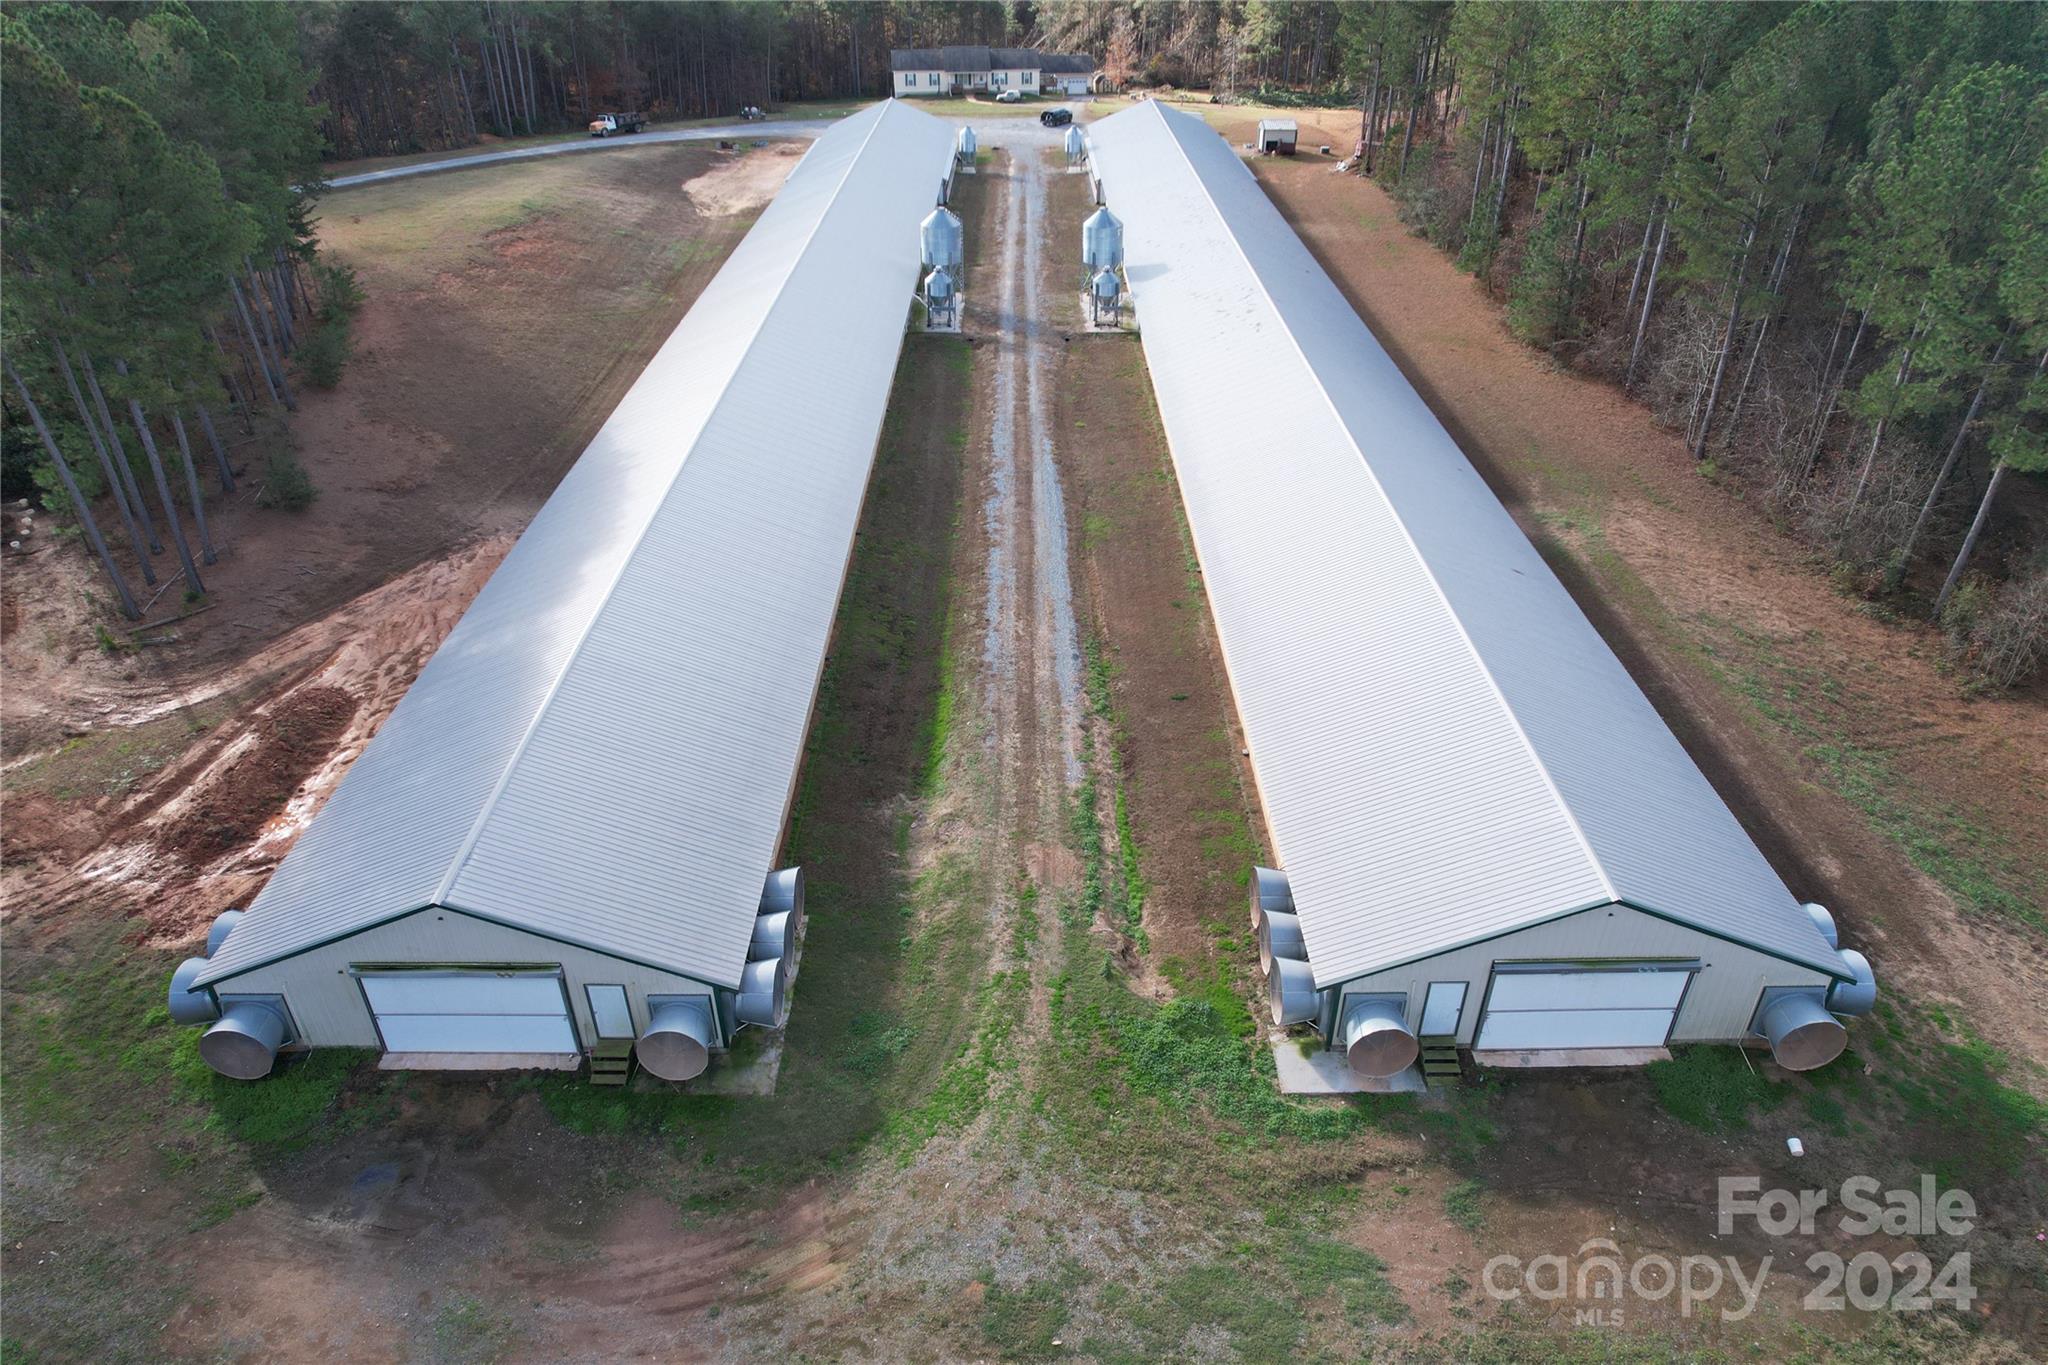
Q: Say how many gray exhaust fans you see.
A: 14